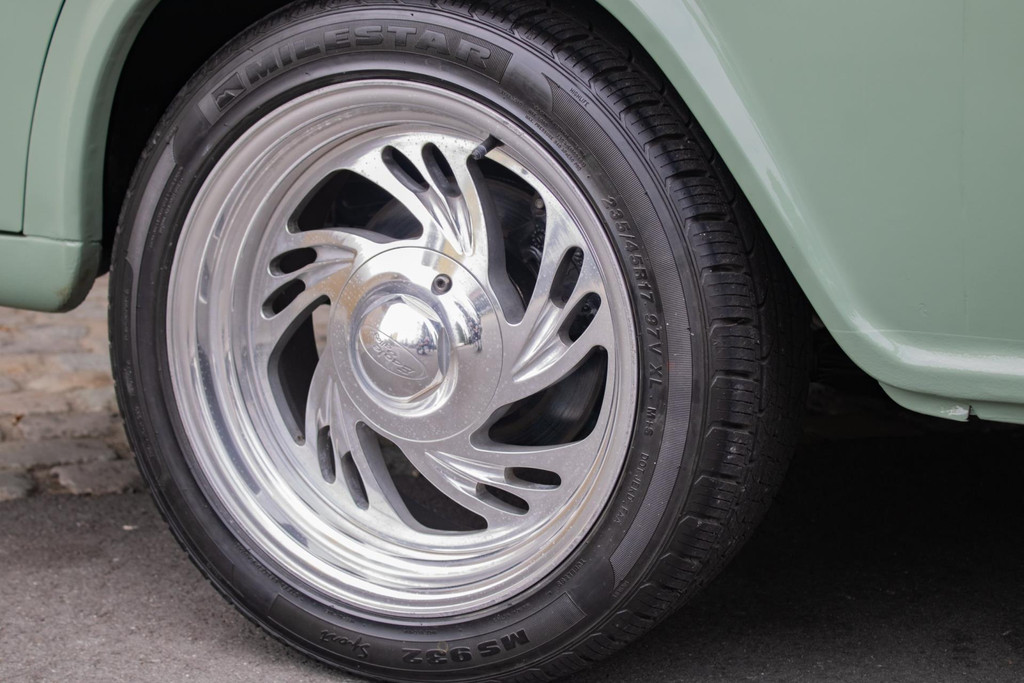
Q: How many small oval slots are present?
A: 10